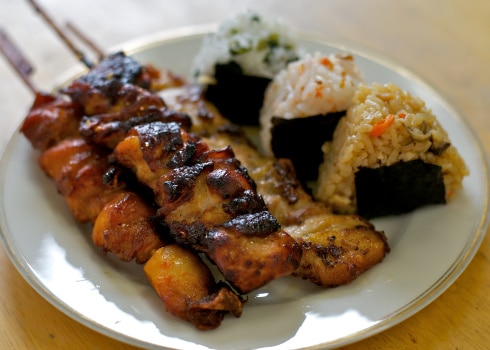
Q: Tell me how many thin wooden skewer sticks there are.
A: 3